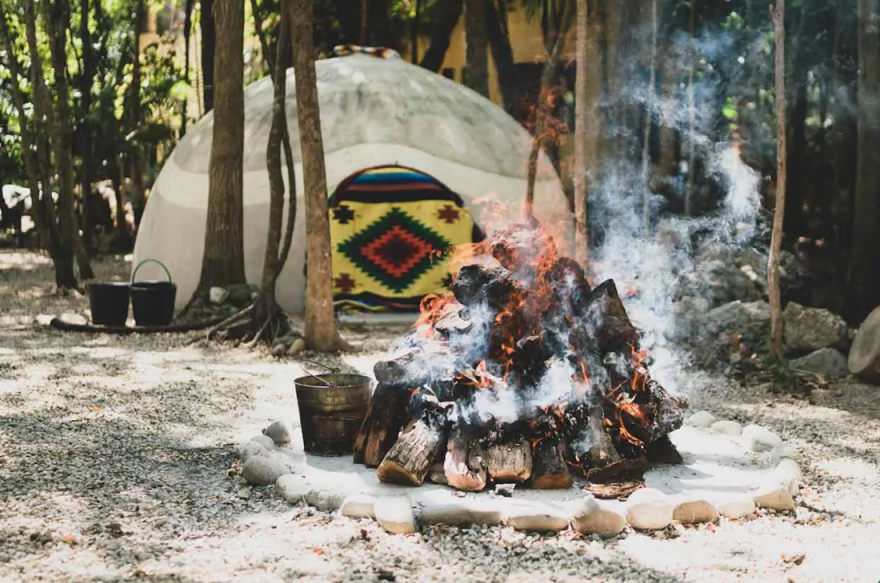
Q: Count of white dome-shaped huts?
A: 1